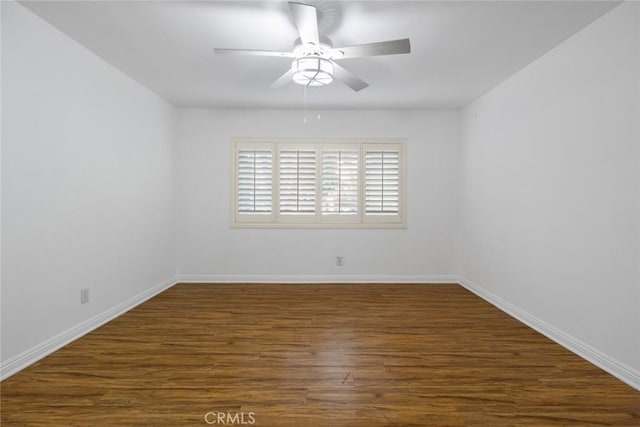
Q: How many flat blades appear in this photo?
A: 5